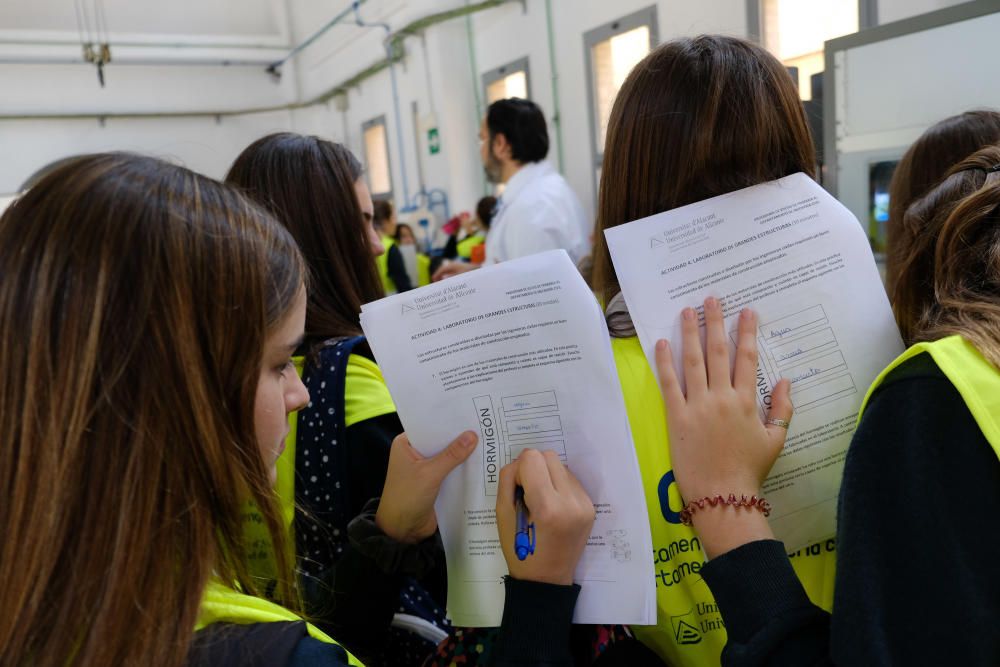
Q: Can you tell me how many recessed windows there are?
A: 4